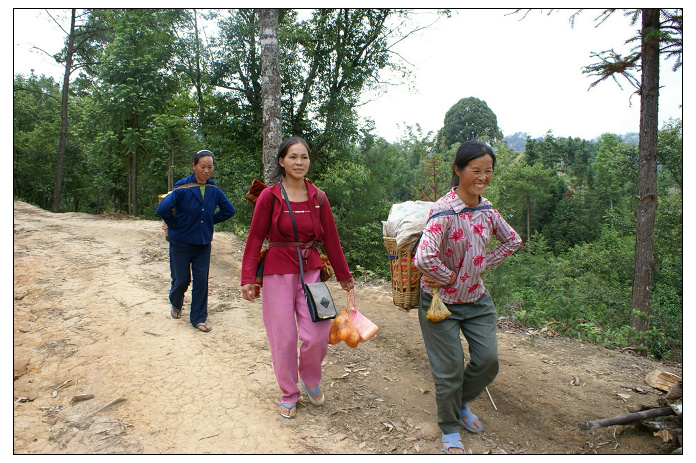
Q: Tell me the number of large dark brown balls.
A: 0